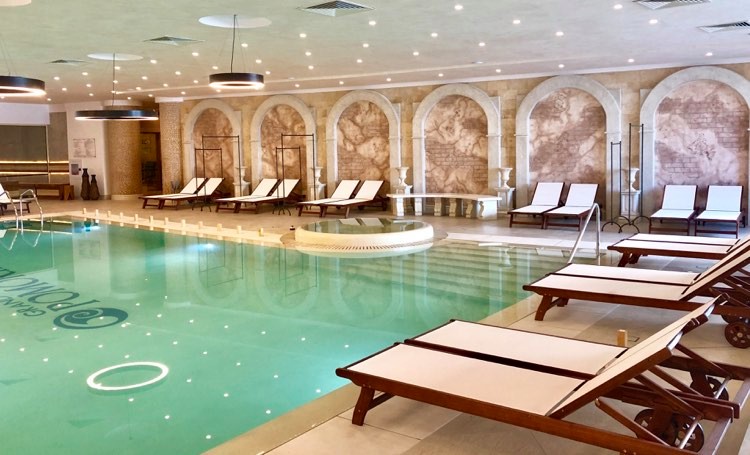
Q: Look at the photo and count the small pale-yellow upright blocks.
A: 13